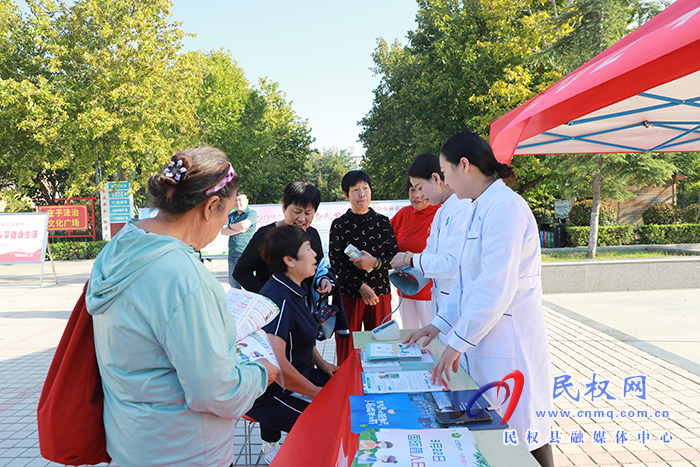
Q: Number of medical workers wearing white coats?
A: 2